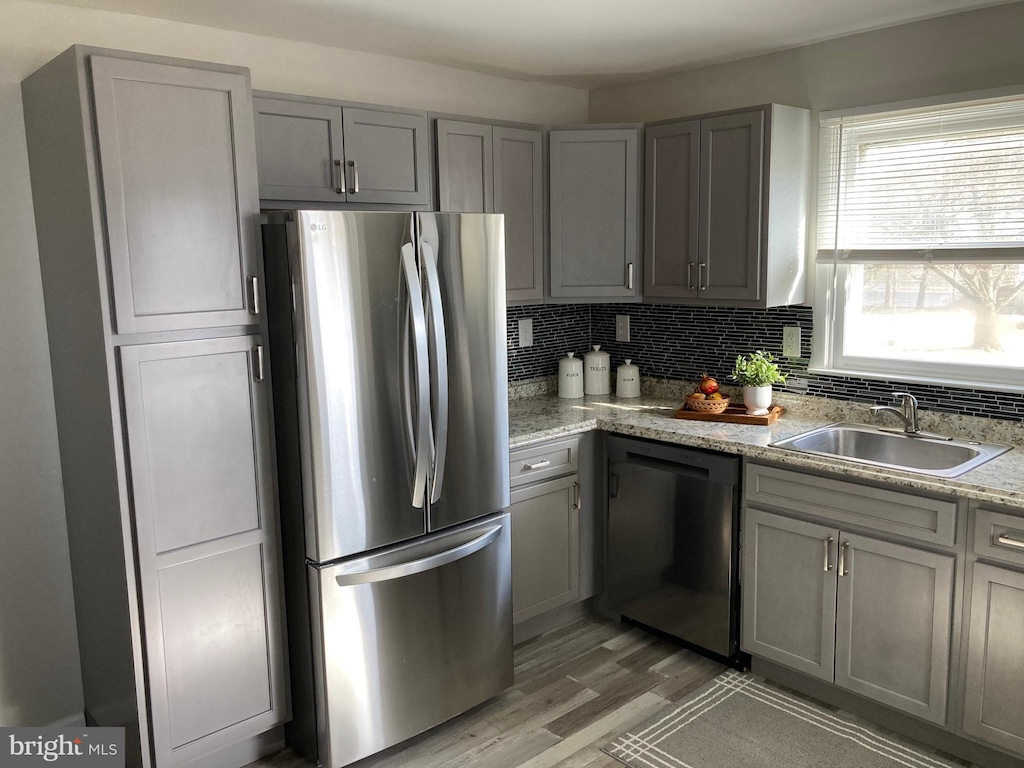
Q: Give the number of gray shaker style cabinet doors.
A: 13